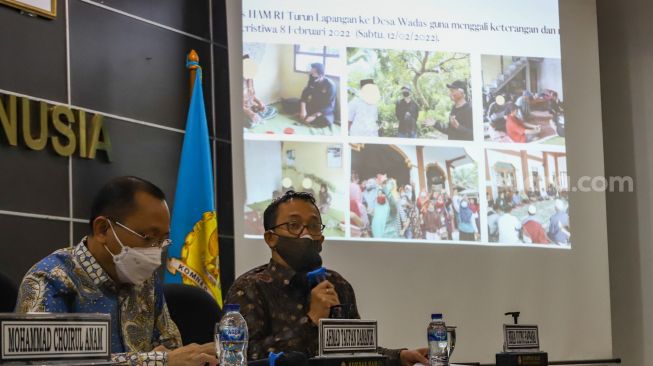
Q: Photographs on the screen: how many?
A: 6